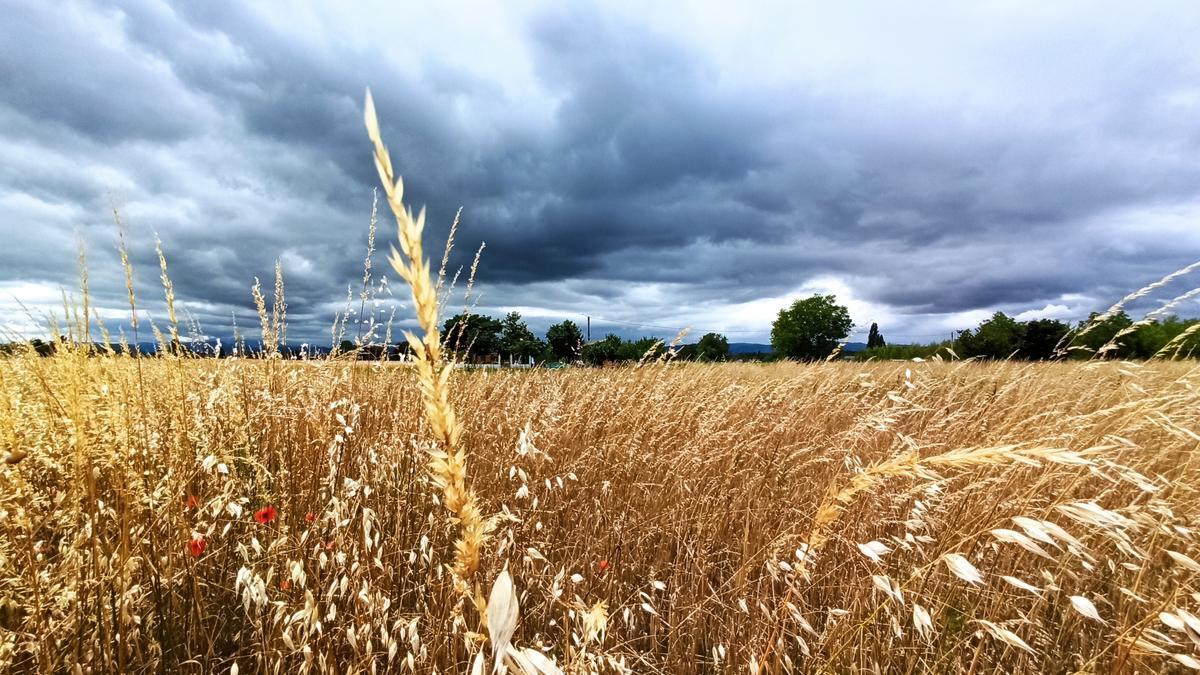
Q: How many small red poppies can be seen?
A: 7